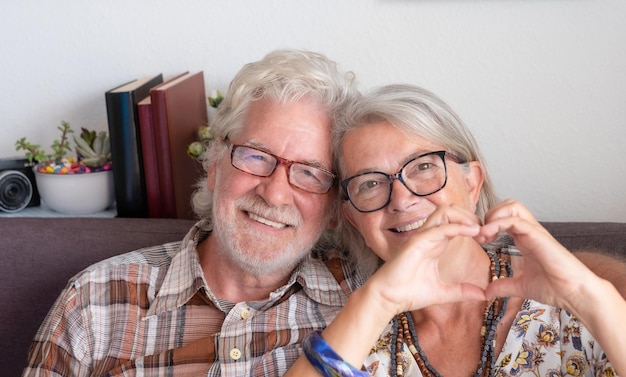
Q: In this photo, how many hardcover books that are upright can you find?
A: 3